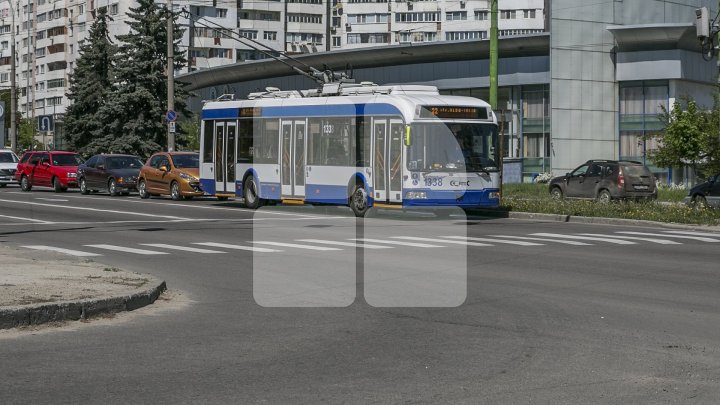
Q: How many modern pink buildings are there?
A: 0